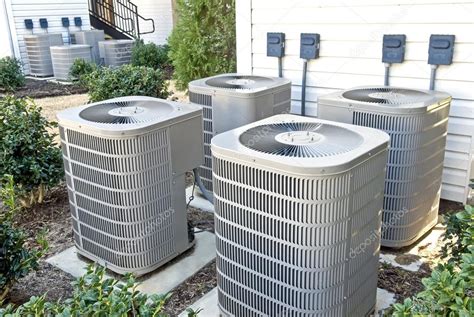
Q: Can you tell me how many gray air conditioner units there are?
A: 8